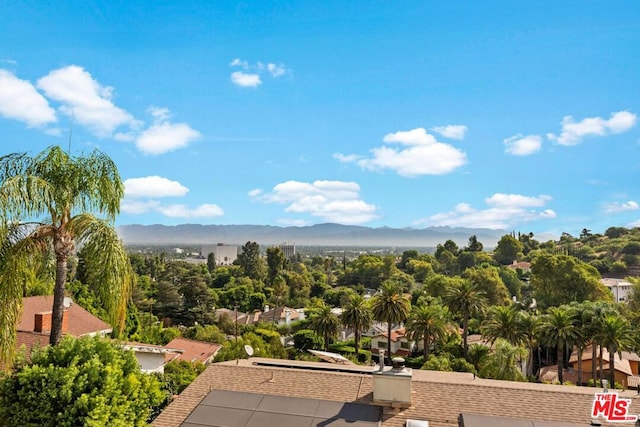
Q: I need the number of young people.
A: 0